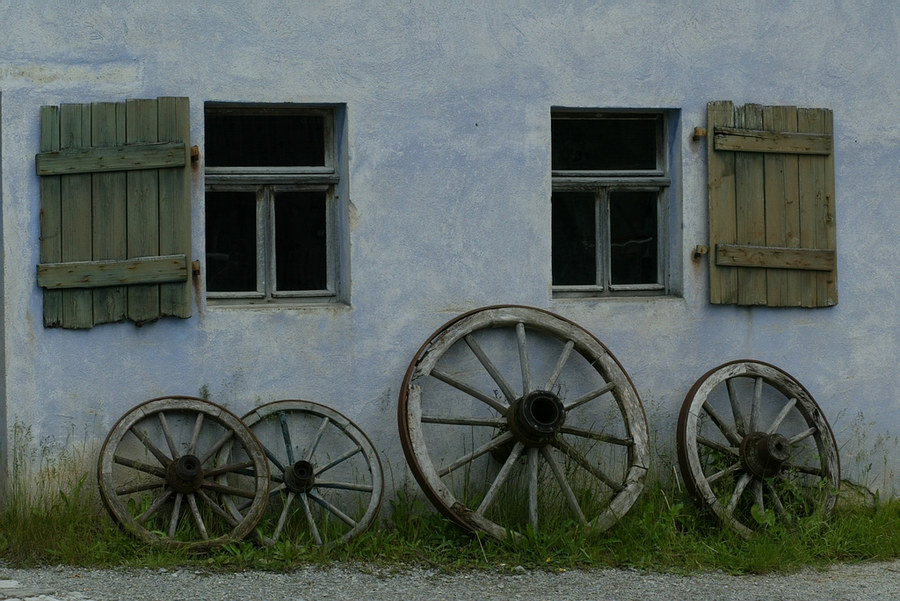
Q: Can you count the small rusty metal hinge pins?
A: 4